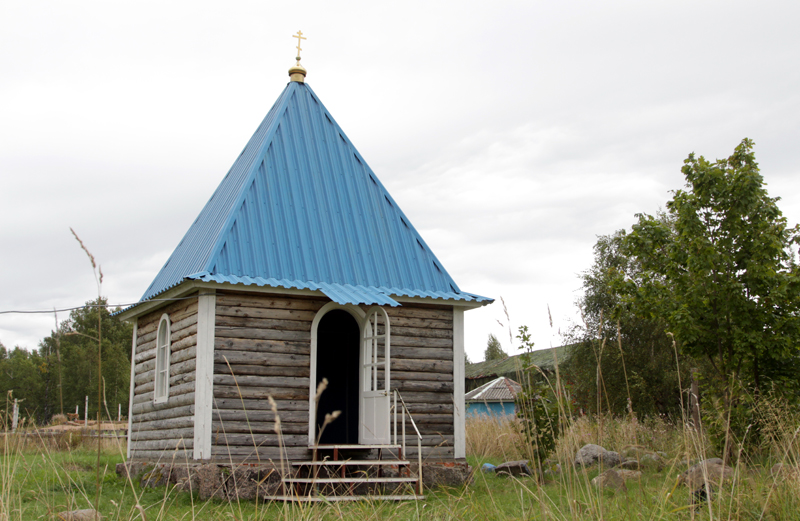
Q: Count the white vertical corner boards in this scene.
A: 3